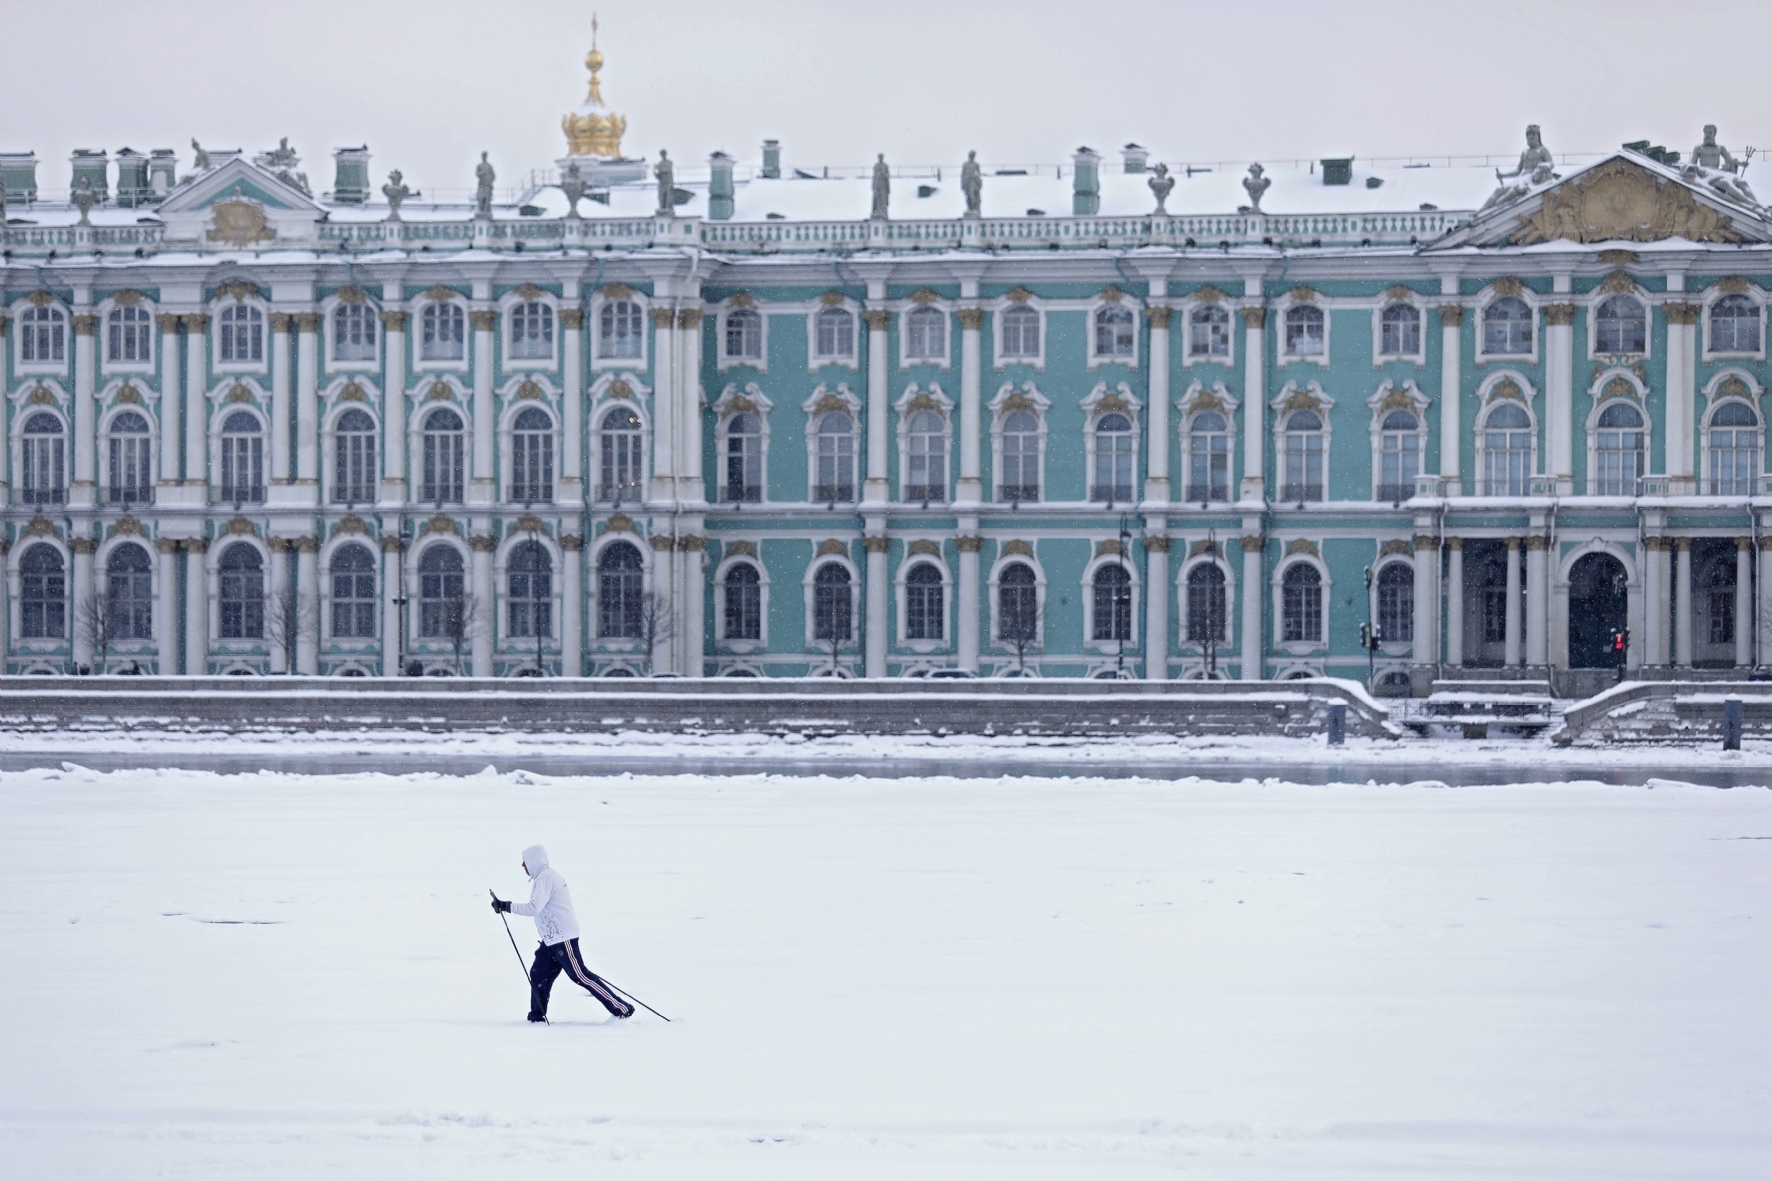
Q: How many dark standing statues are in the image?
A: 4